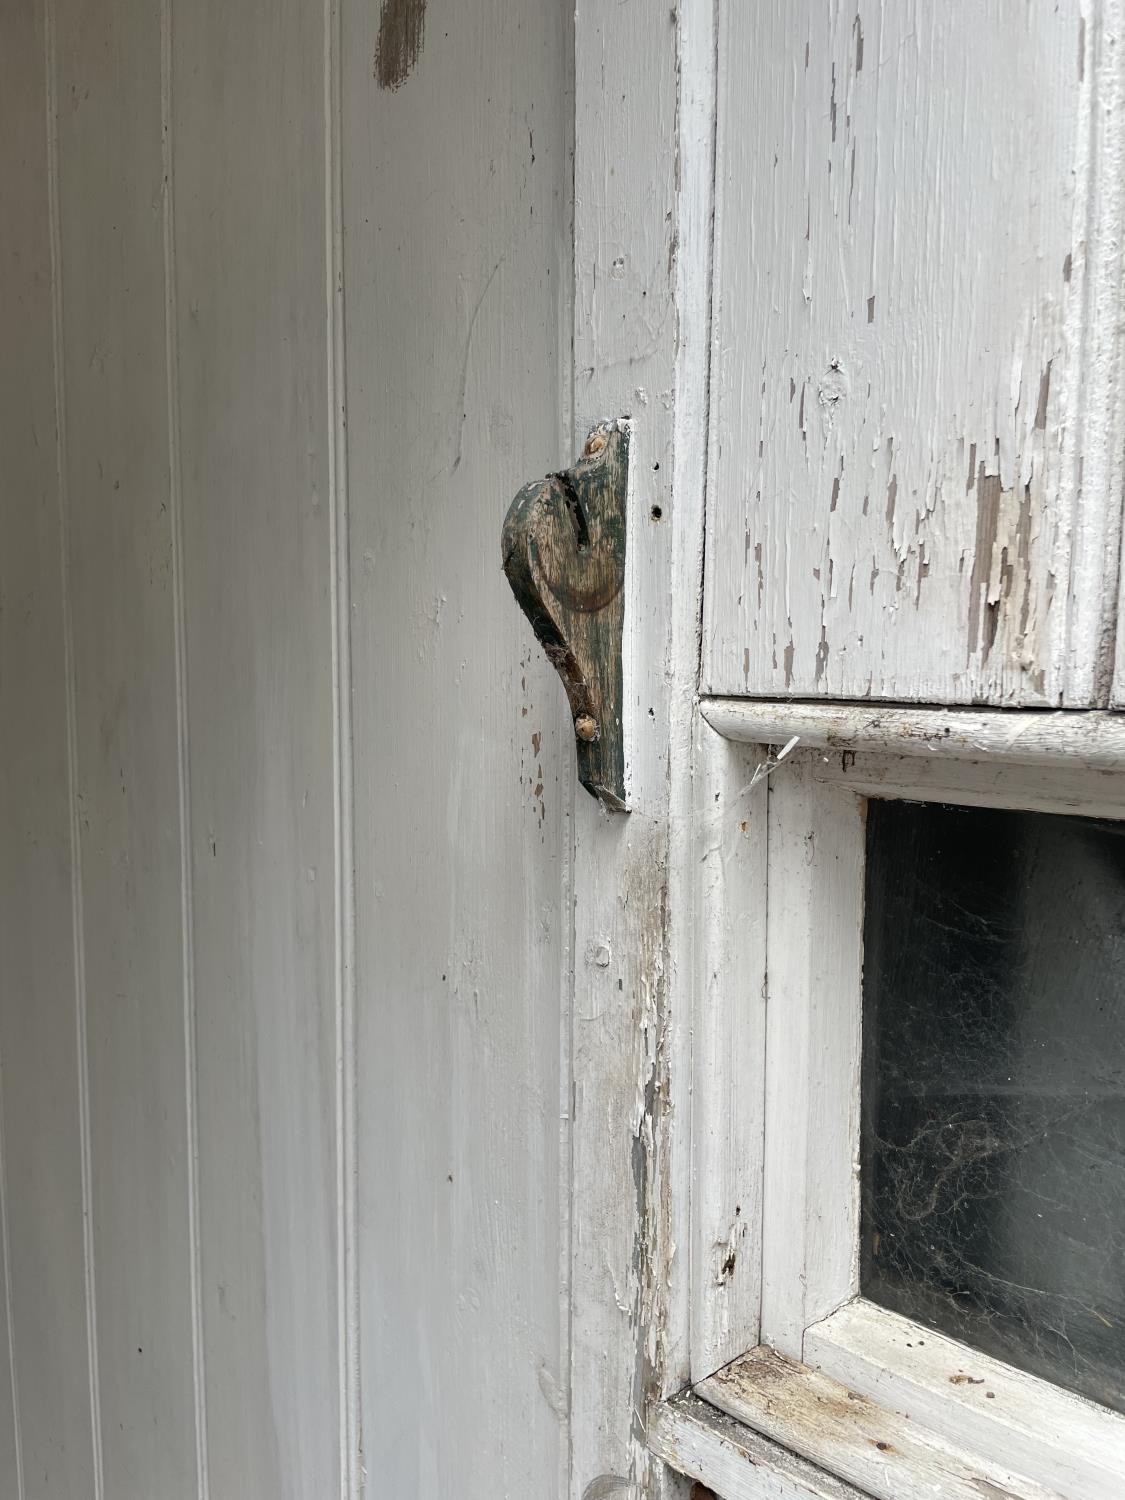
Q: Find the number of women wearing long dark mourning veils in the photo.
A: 0